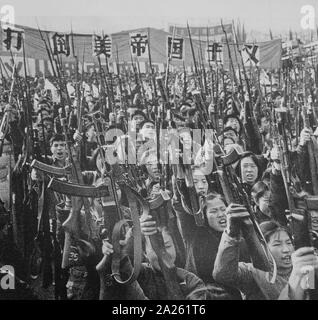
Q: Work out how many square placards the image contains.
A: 7